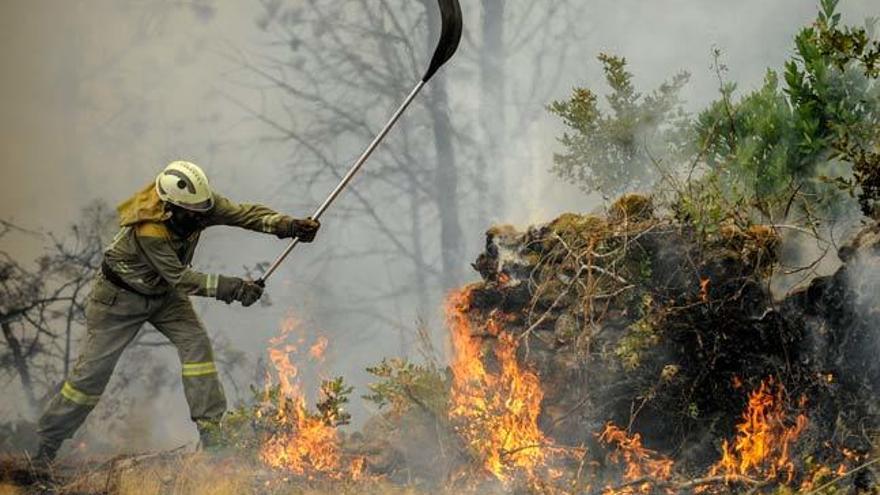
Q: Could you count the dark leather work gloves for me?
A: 2